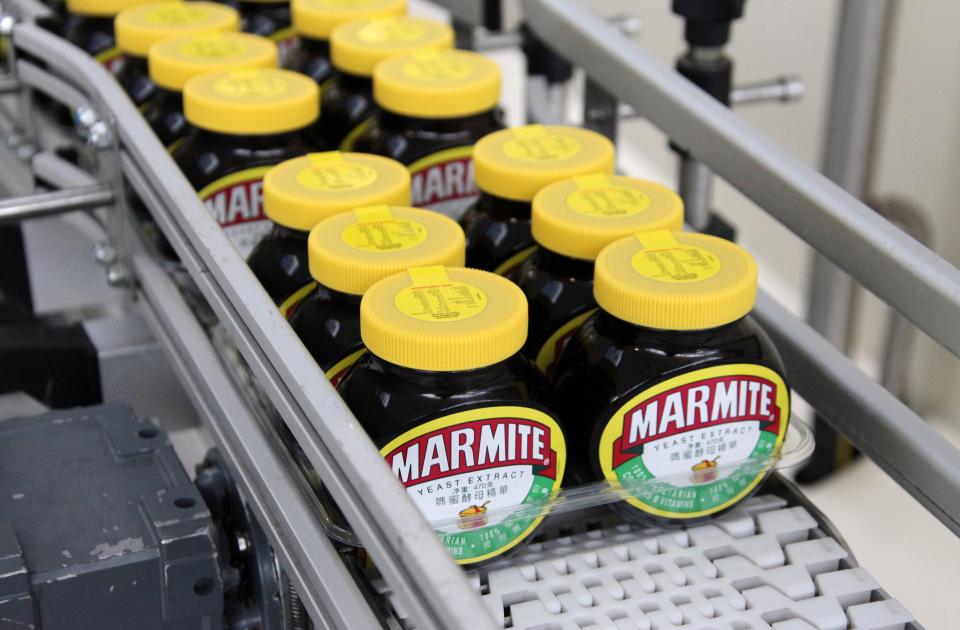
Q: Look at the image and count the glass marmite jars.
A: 14